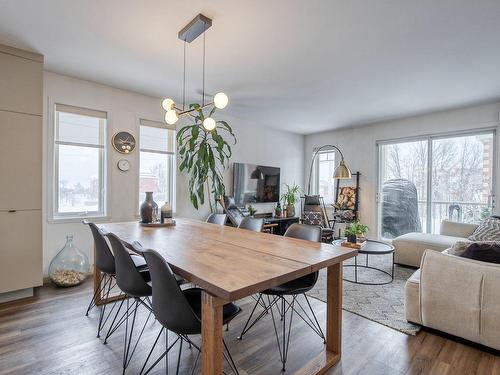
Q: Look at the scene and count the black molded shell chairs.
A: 6